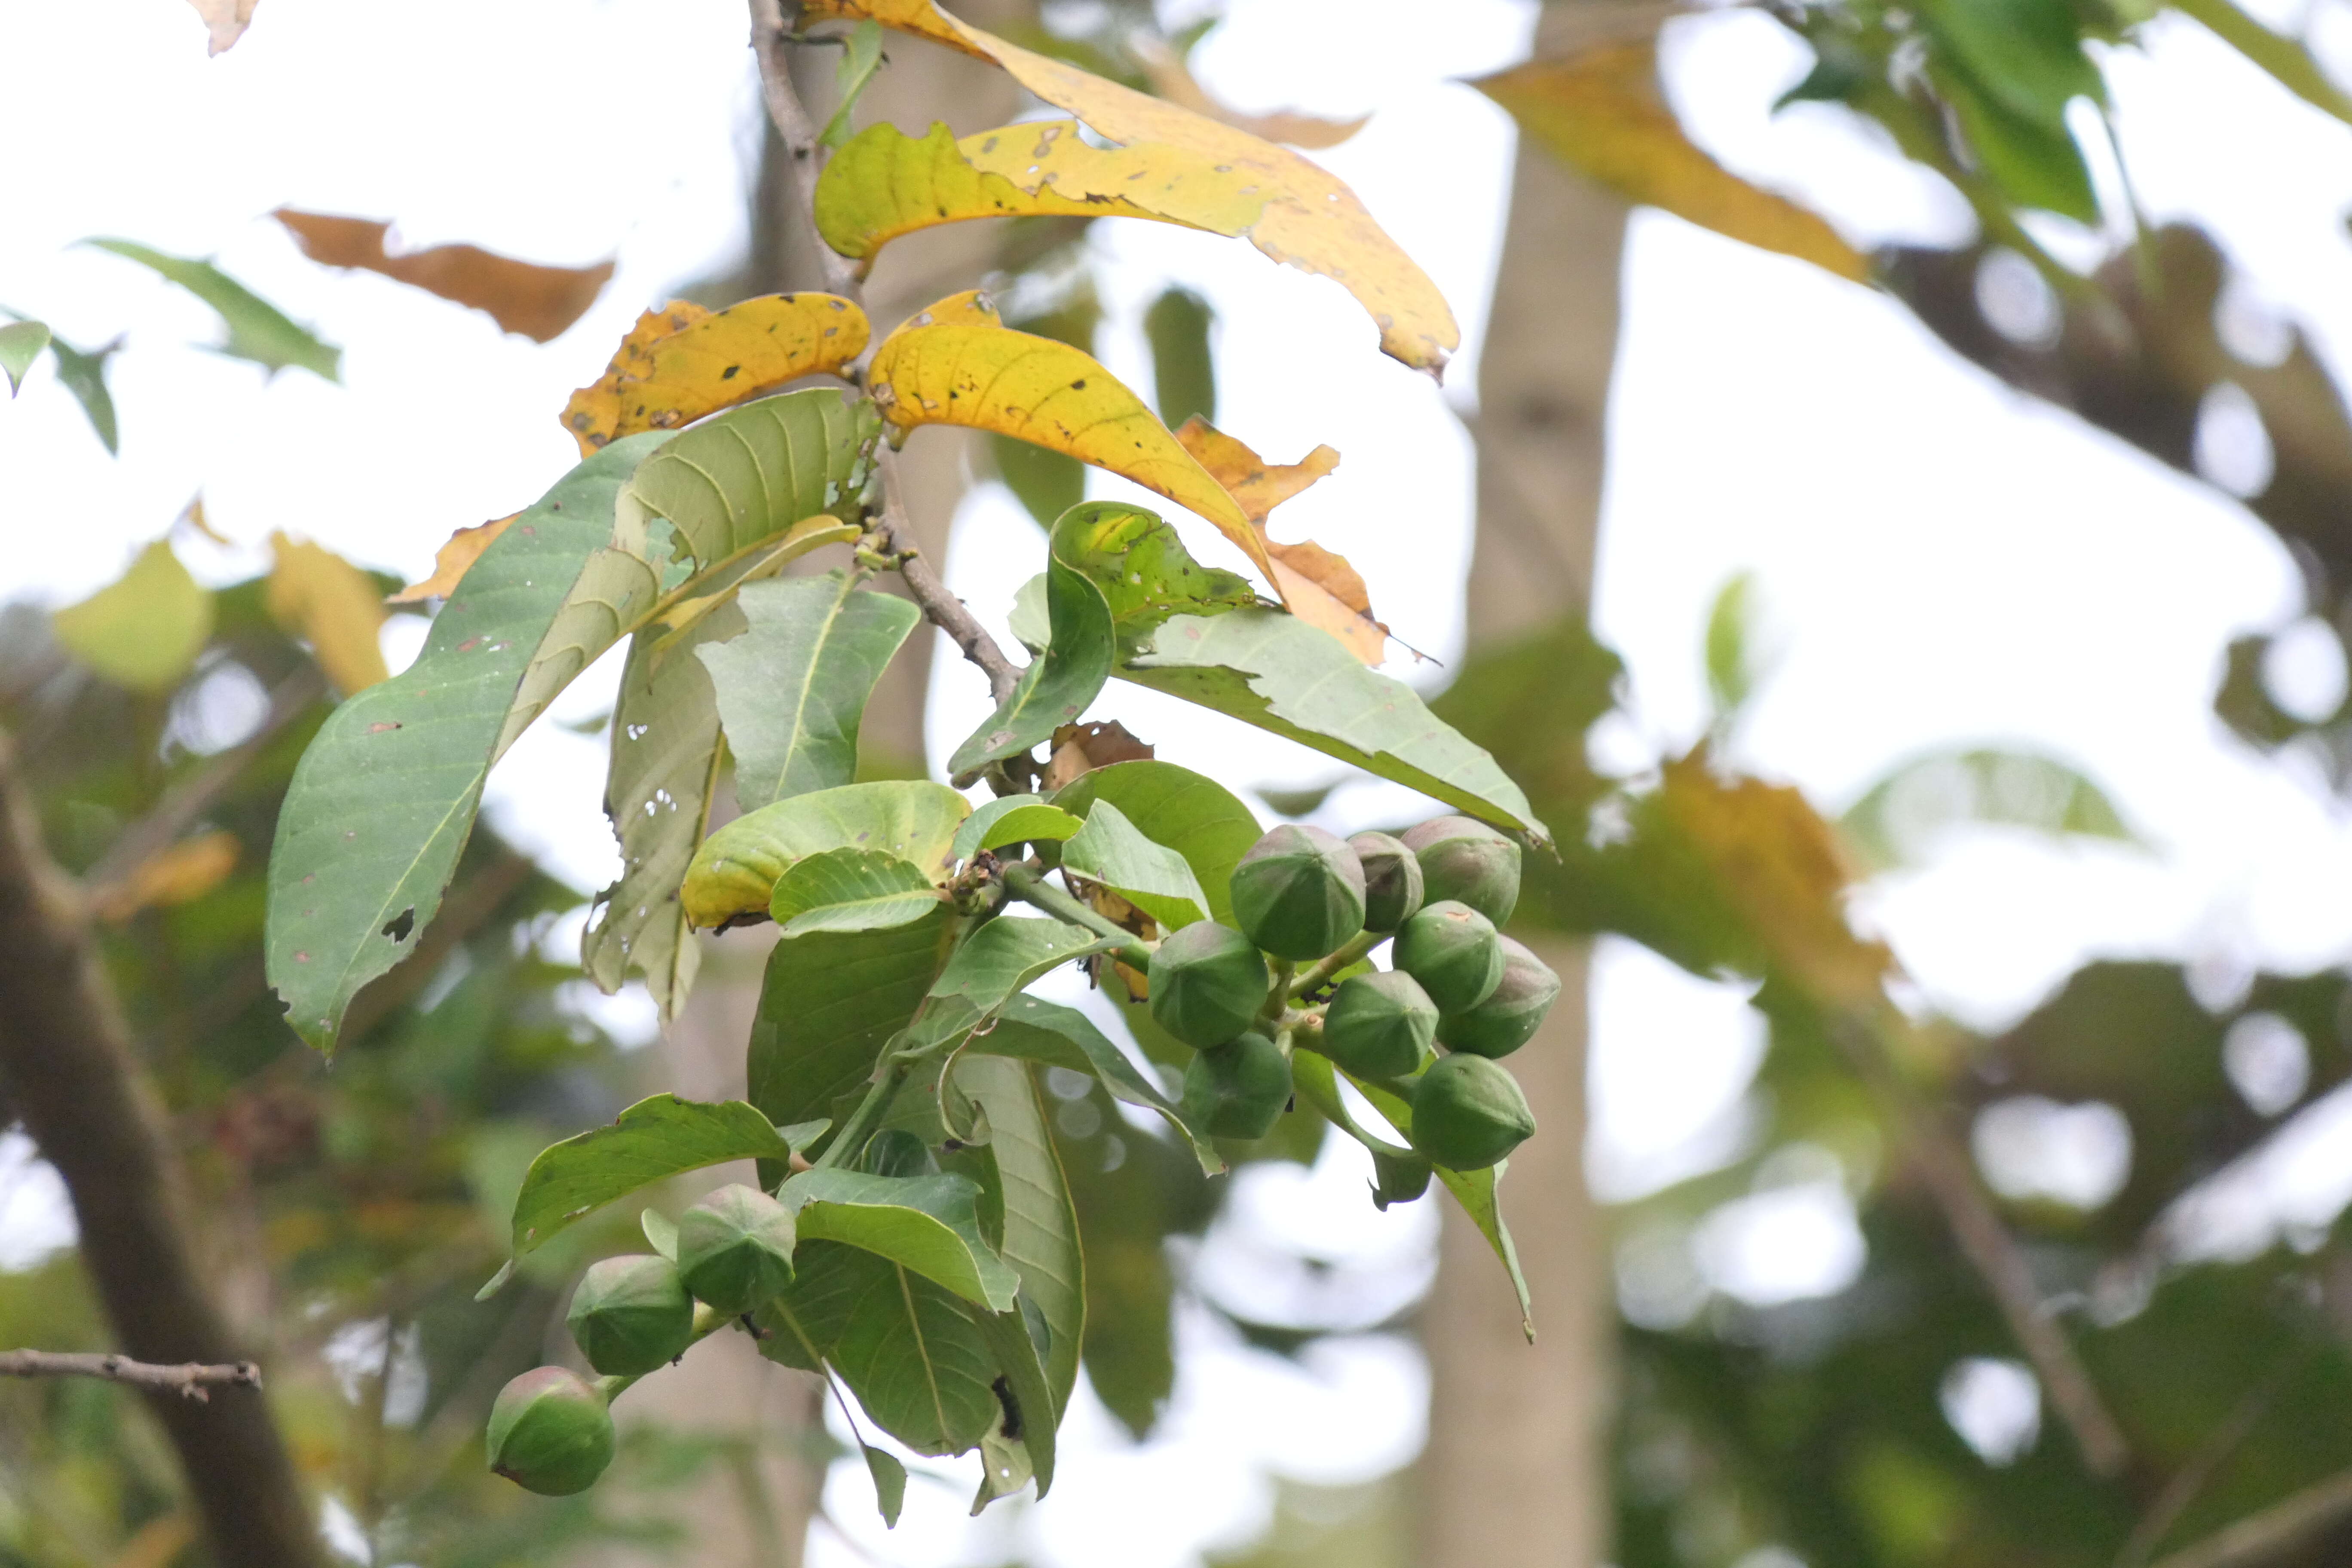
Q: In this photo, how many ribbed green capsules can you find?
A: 12